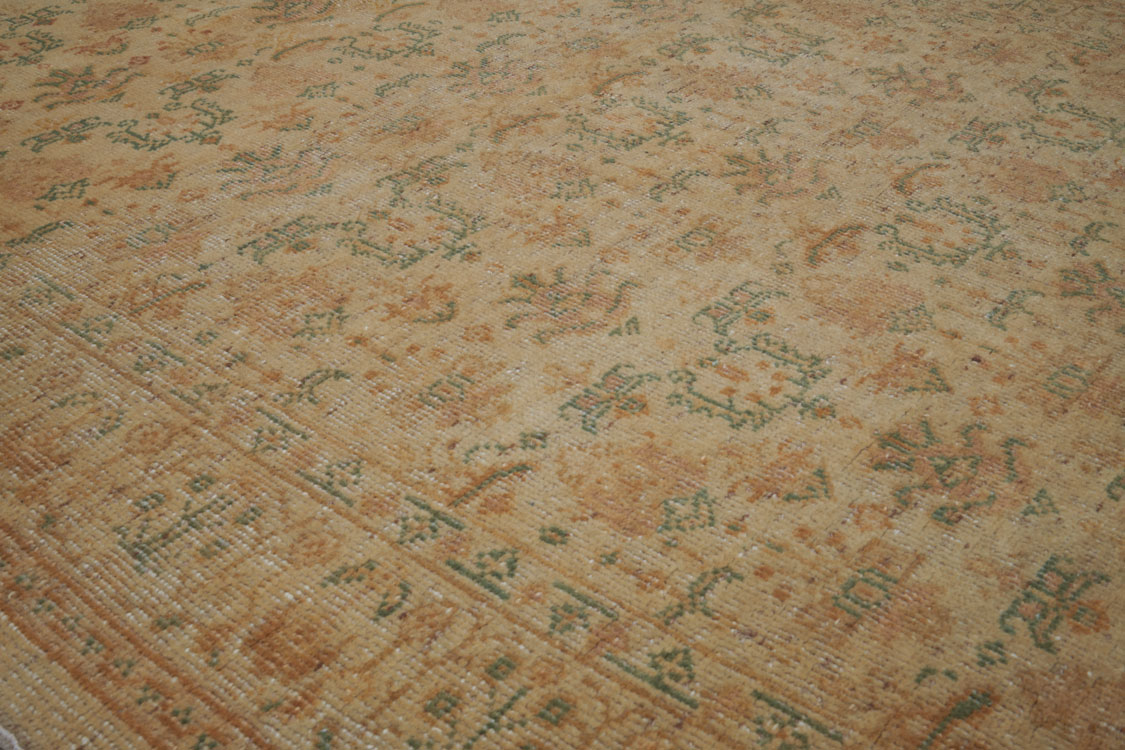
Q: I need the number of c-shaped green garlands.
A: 9